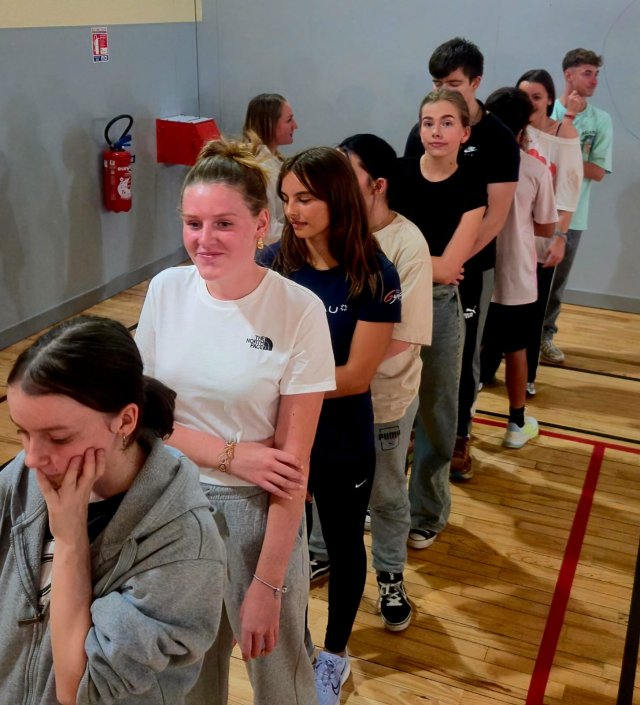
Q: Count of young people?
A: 10